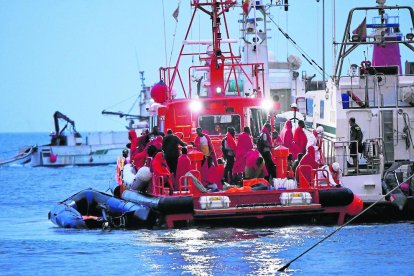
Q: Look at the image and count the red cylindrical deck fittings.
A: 2